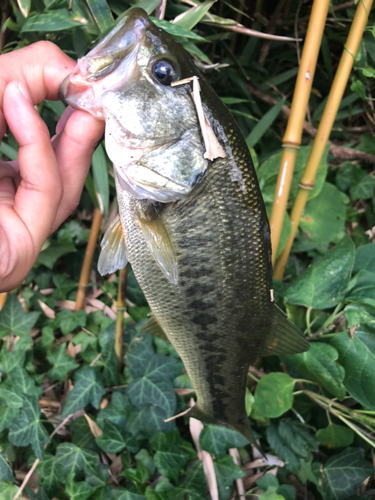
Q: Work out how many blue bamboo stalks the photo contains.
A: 0